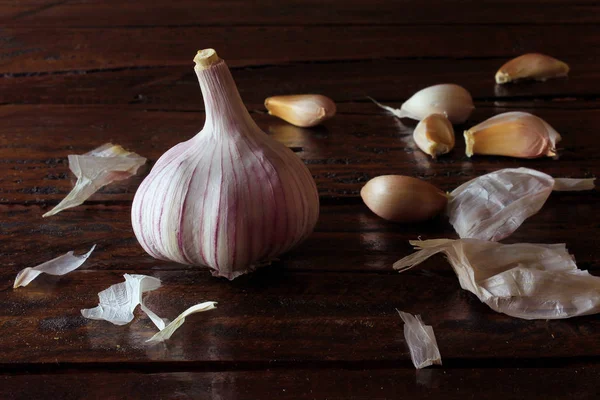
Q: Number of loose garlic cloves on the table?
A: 6